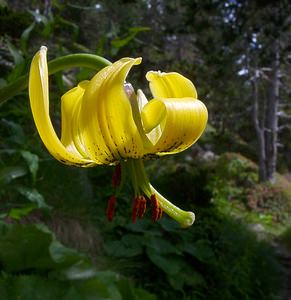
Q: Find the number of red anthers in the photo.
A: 6